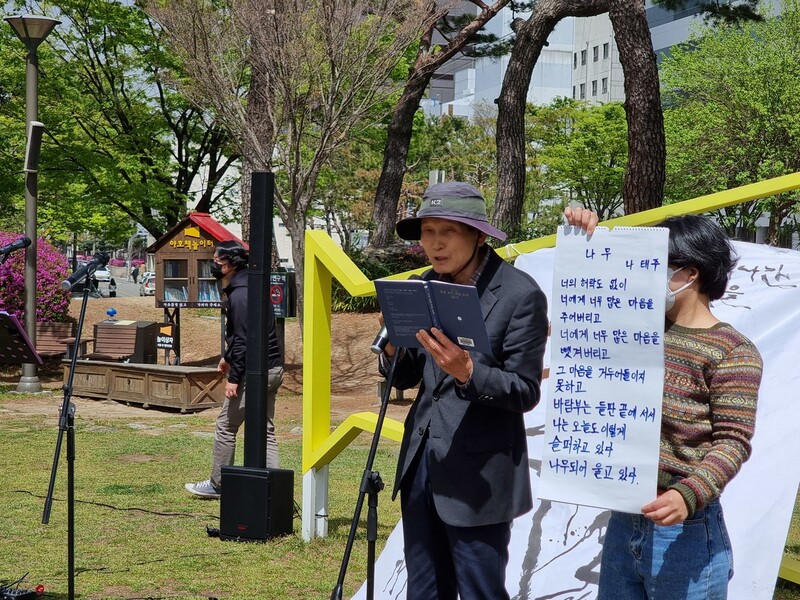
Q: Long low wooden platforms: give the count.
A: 1